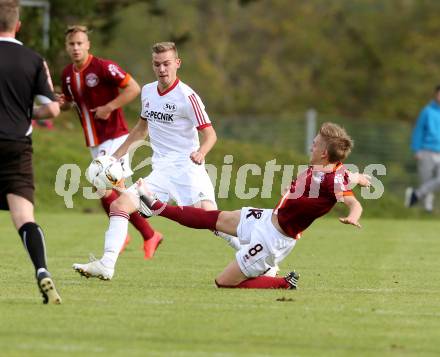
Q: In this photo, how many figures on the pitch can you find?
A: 4